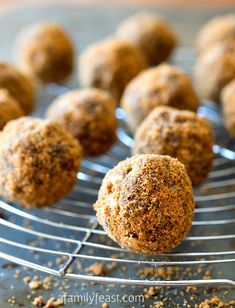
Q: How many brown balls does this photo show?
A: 13